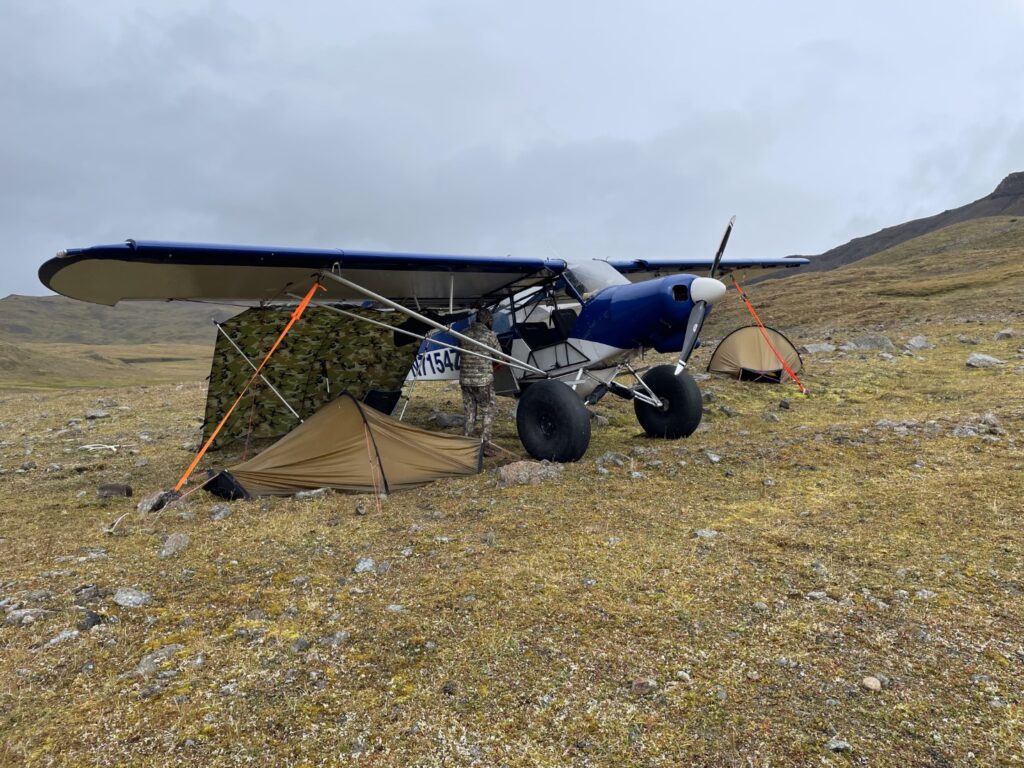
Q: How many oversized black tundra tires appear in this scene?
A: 2